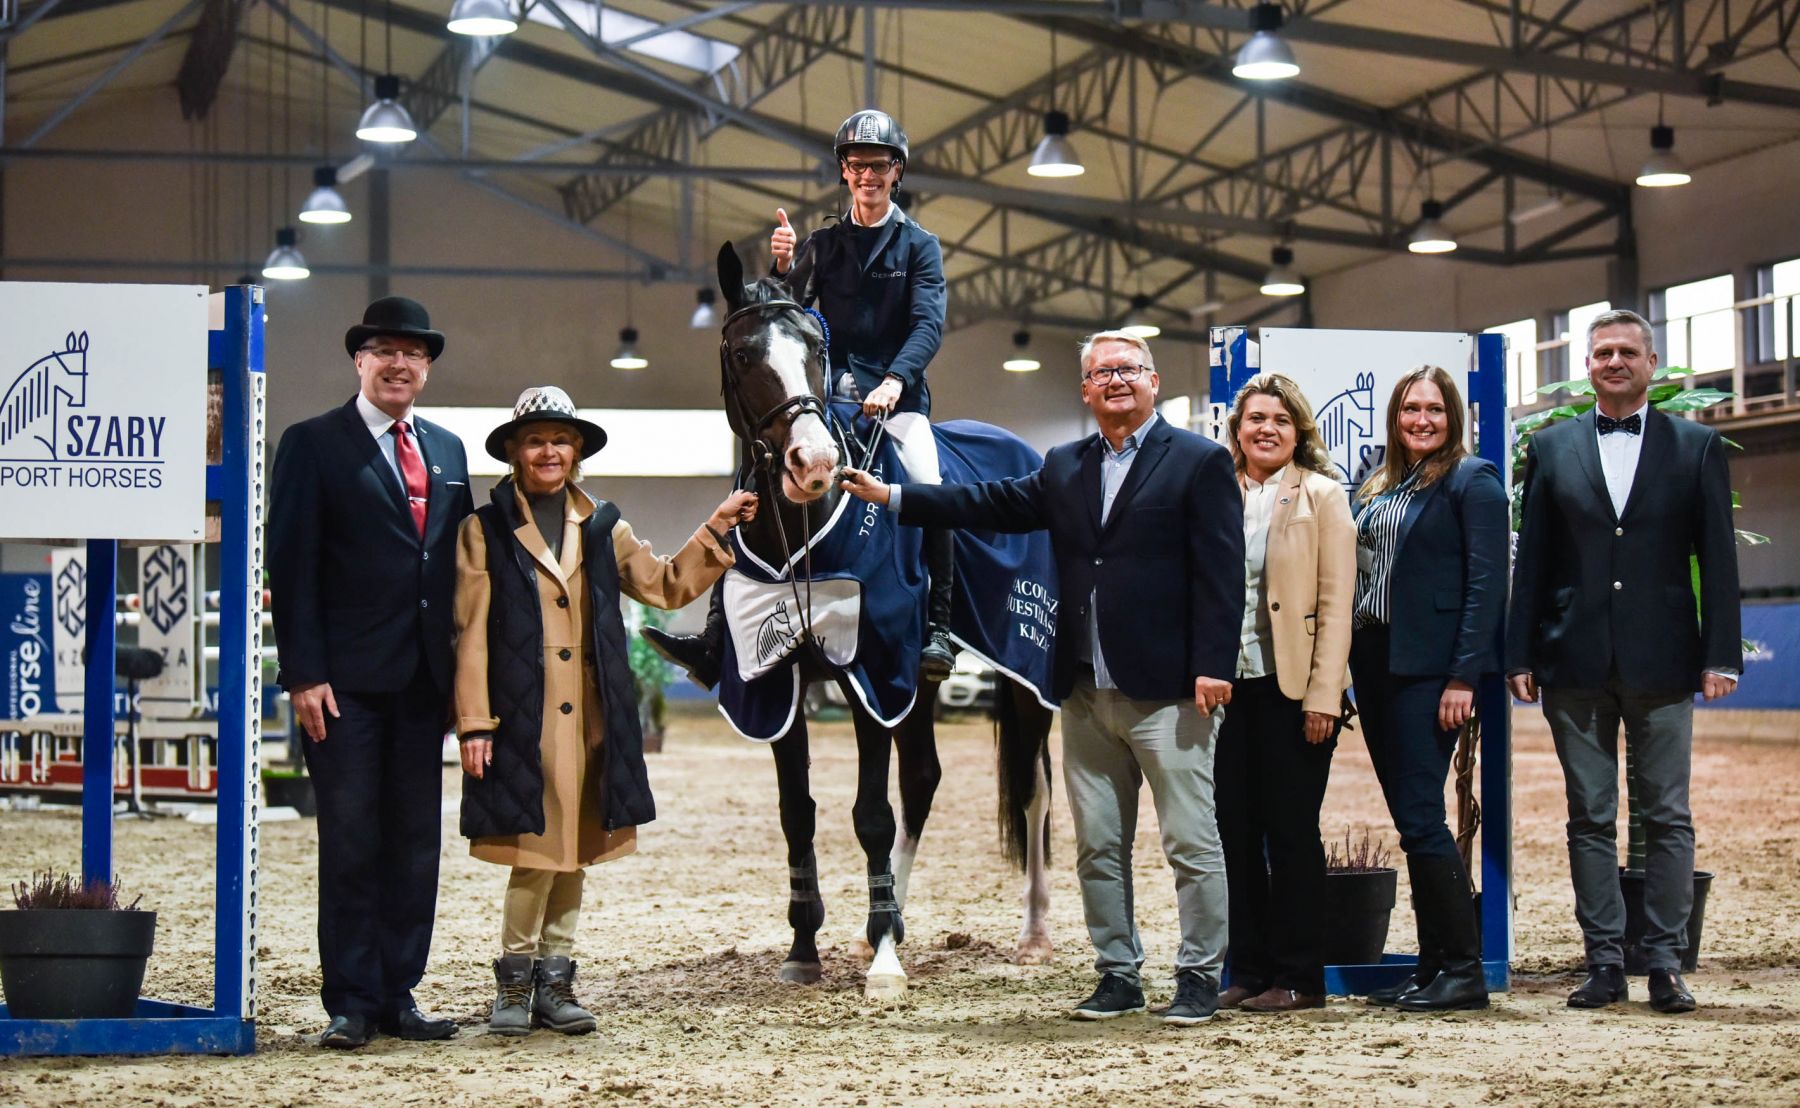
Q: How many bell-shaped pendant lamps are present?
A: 13